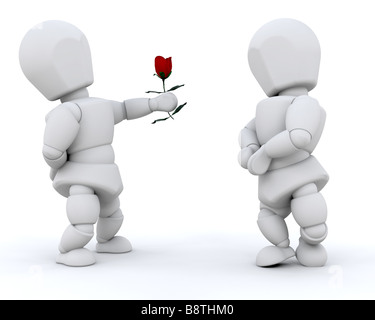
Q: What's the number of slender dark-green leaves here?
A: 4